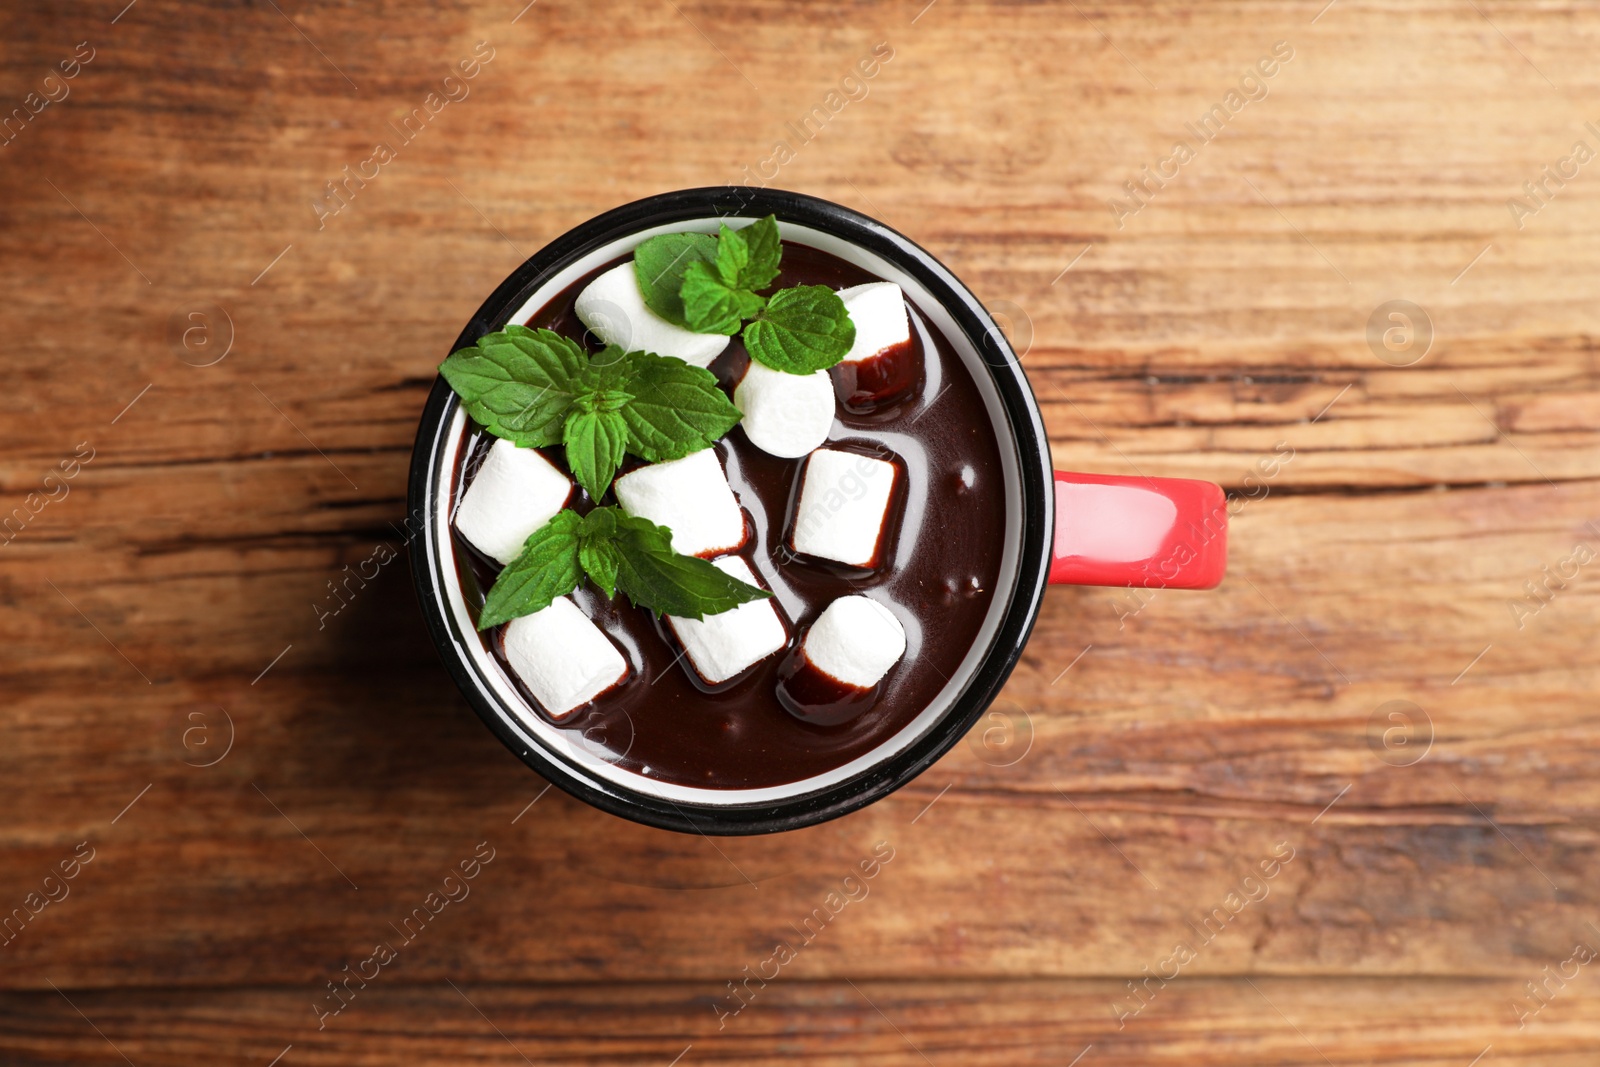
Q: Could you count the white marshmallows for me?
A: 9